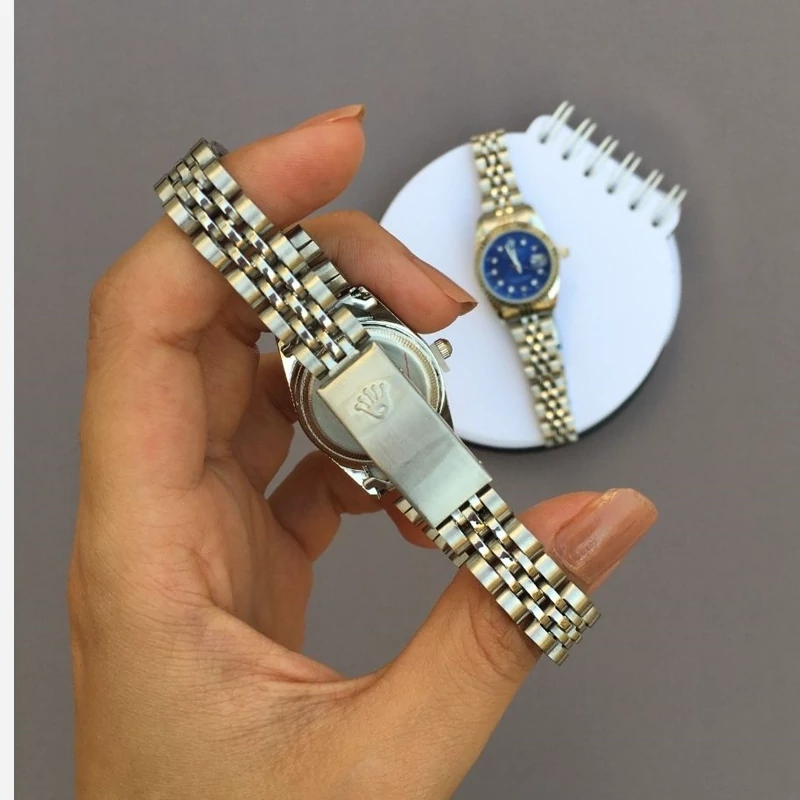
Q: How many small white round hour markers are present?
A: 10